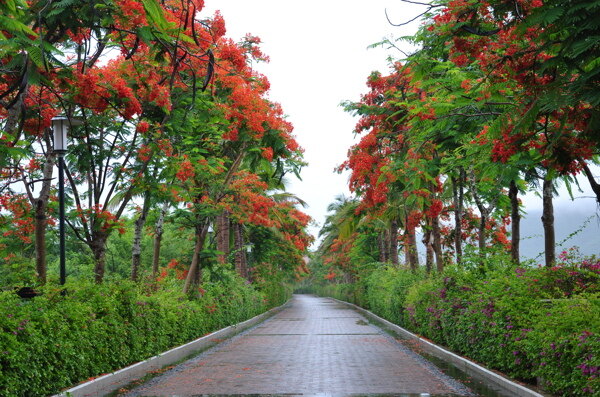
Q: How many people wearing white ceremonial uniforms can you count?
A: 0